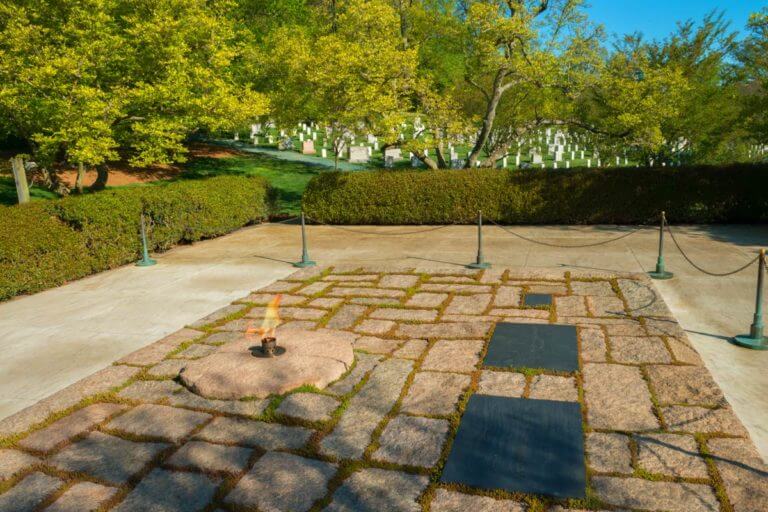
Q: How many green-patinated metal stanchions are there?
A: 5